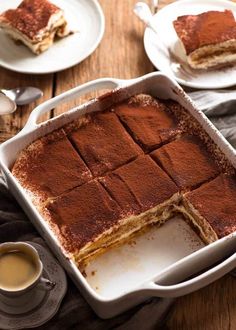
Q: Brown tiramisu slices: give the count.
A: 9